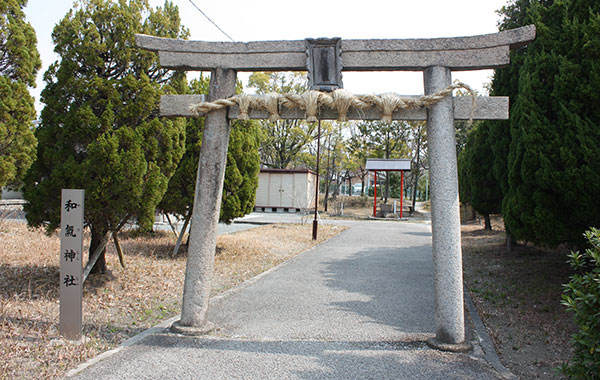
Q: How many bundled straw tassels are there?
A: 5